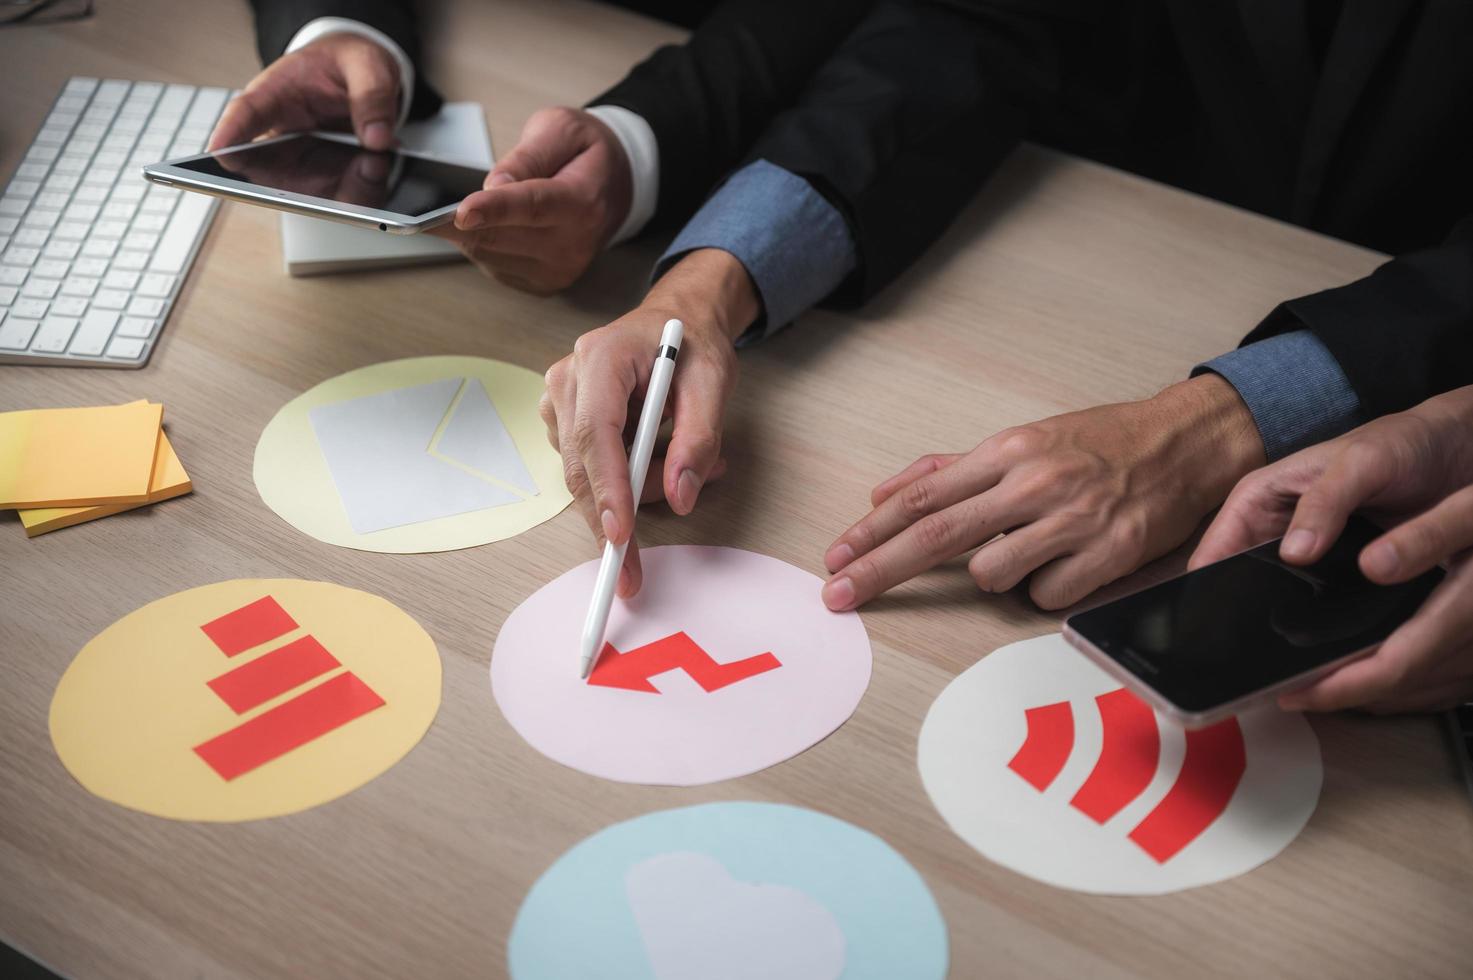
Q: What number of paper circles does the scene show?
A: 5